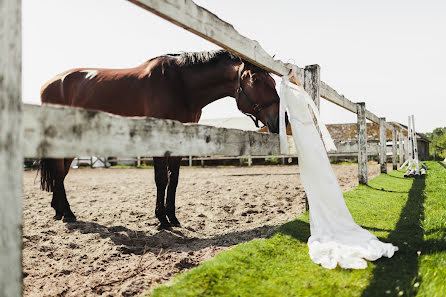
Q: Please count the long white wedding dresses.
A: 1